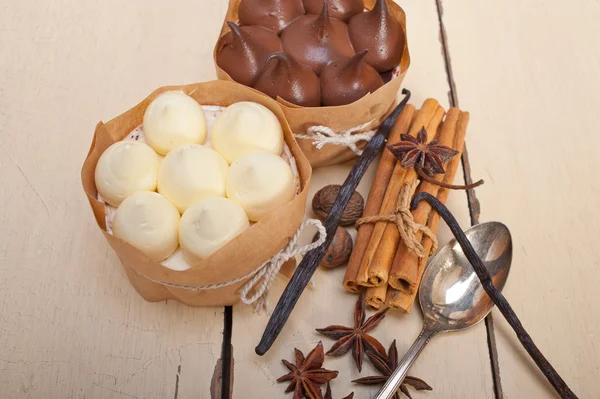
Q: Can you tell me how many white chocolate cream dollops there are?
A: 7